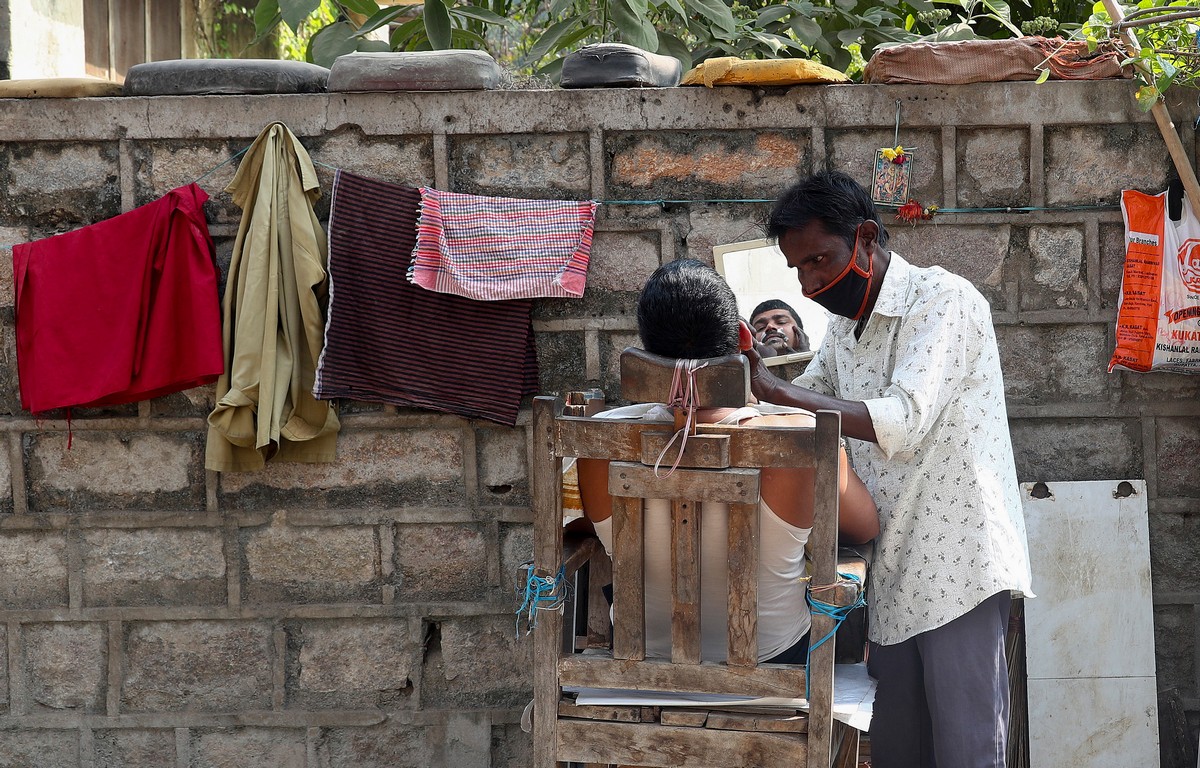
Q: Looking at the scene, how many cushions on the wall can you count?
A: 6